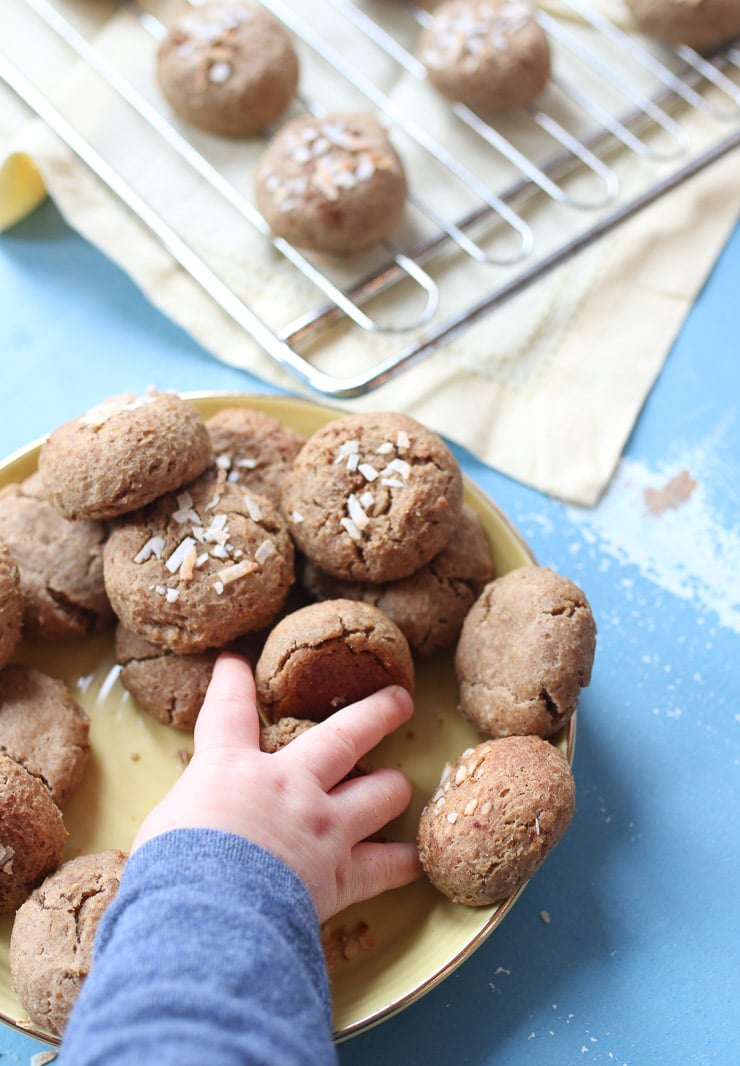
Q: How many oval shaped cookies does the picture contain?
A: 2